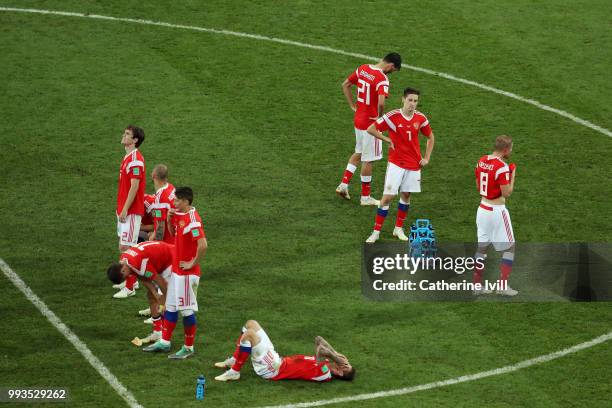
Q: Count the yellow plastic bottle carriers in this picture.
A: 0